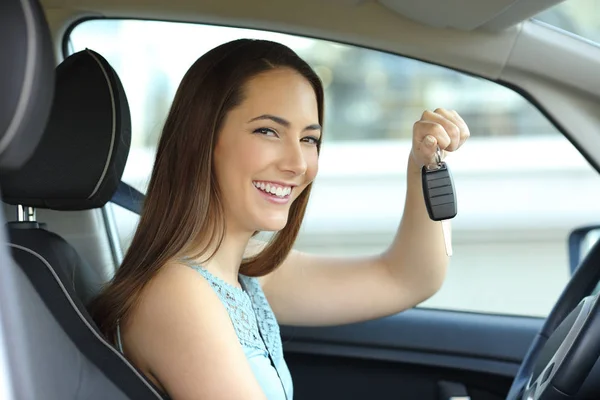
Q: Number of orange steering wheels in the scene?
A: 0